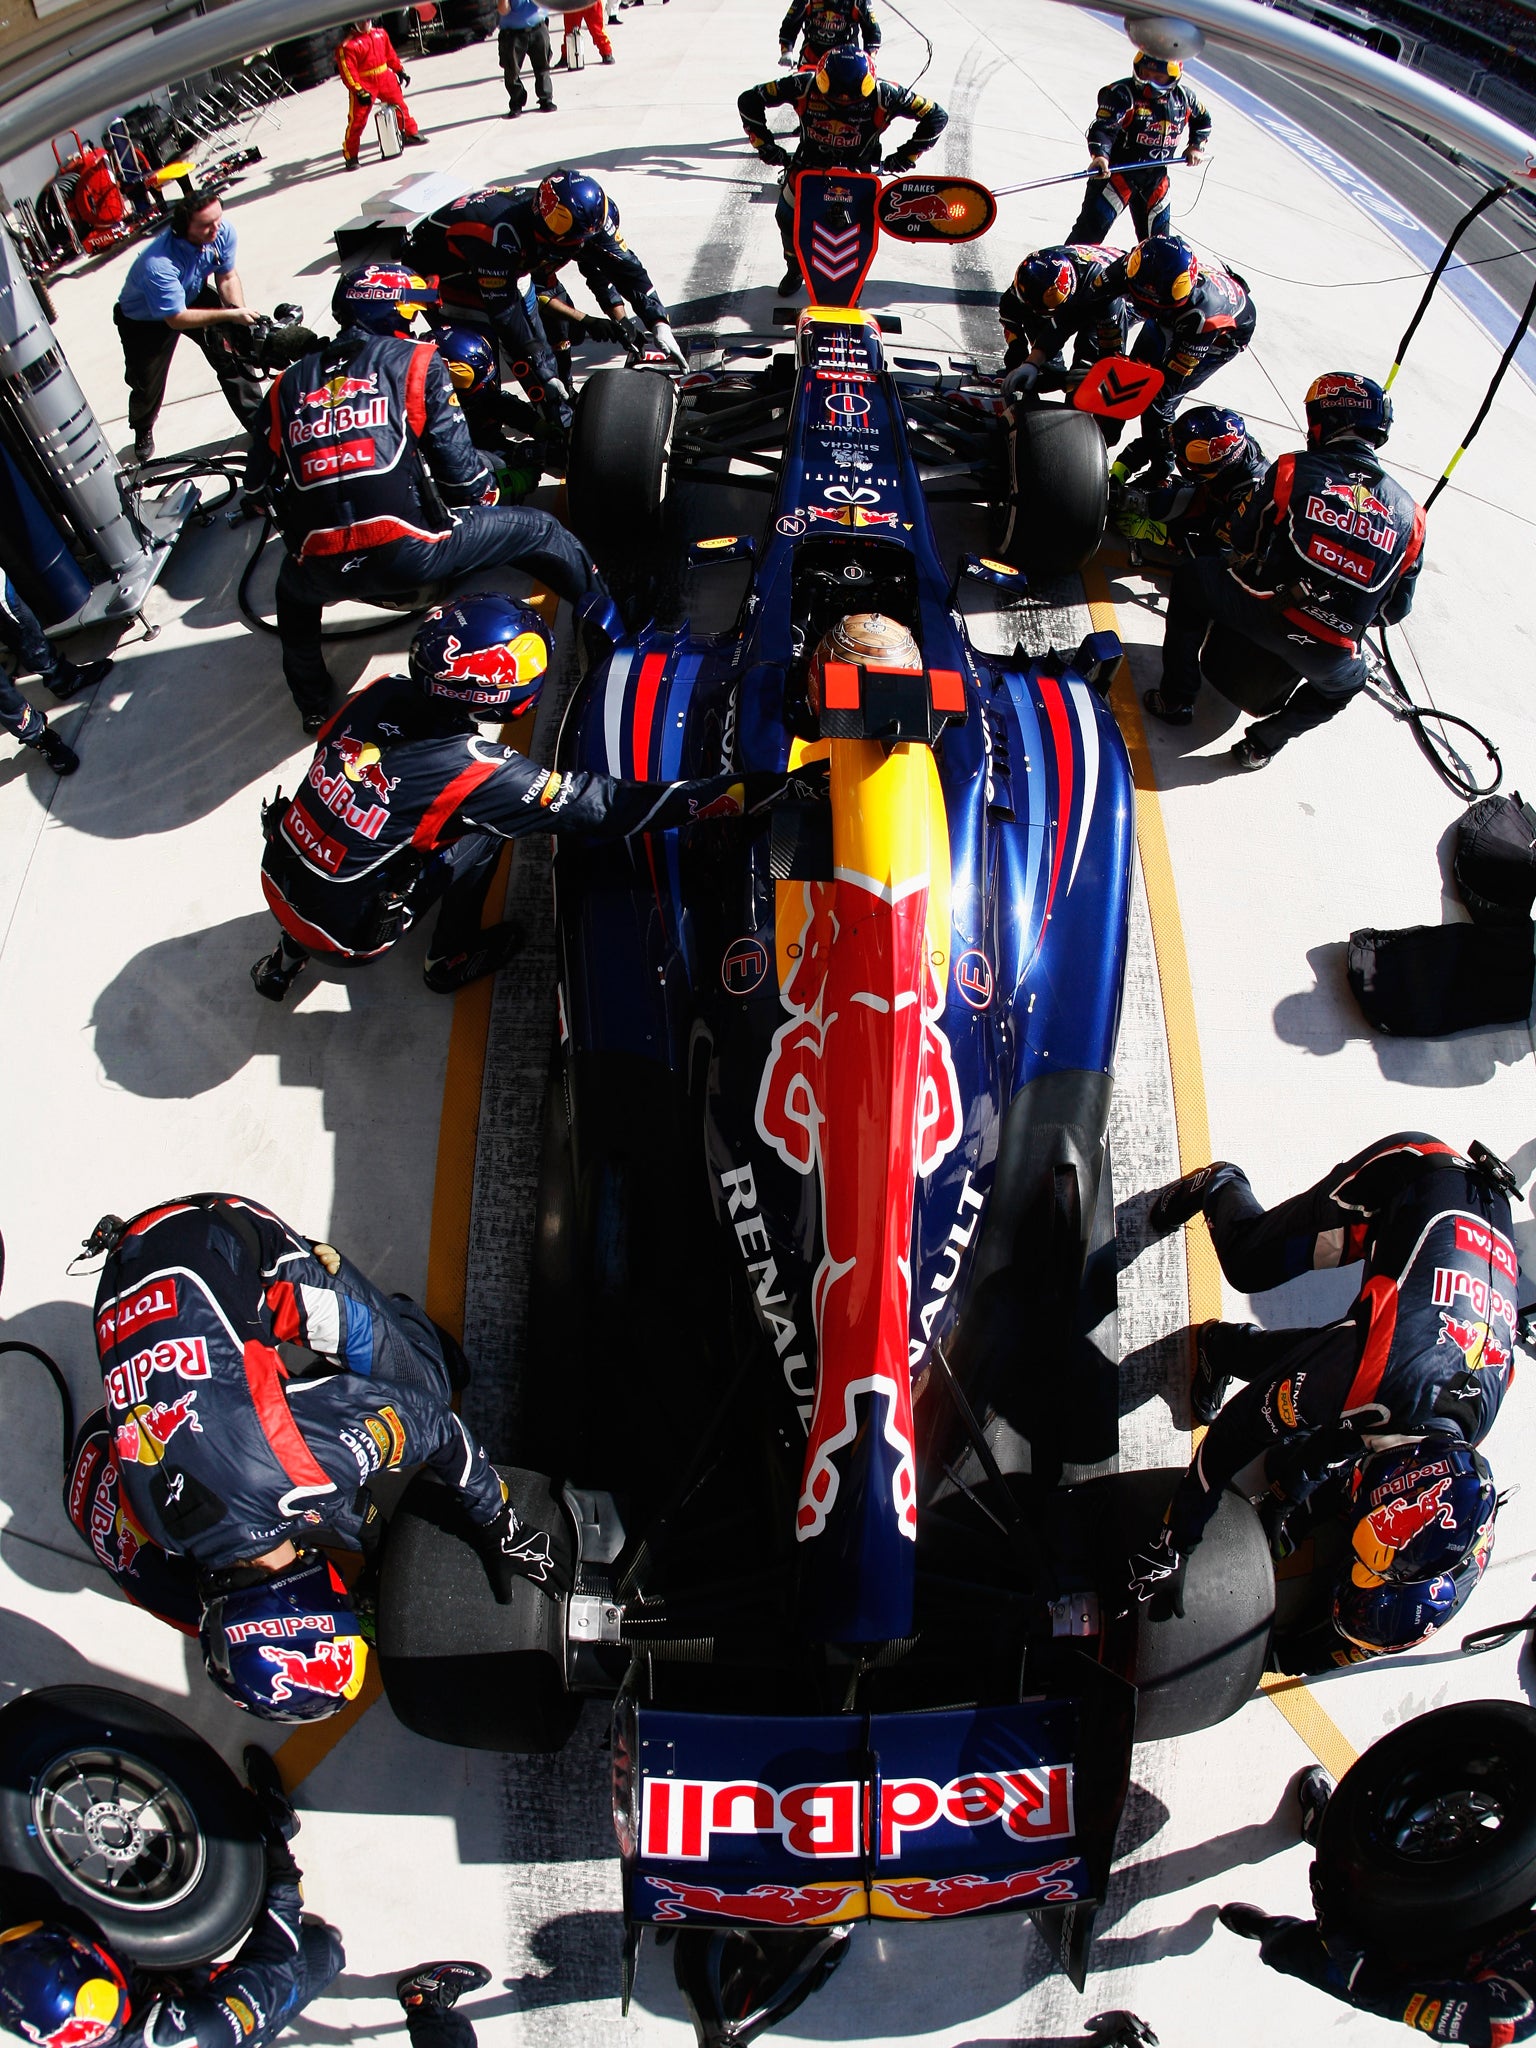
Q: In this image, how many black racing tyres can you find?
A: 6